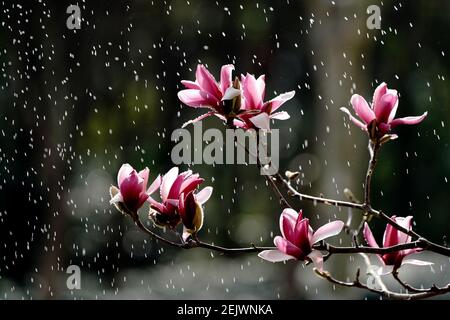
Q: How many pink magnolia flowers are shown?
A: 7